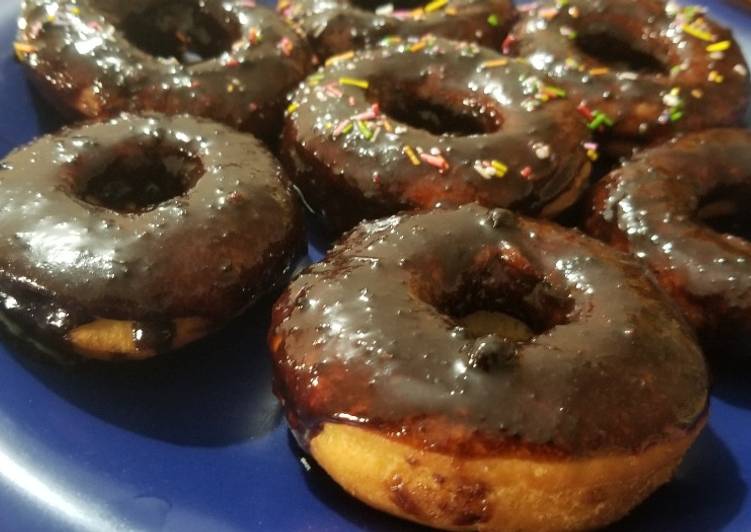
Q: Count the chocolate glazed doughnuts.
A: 7